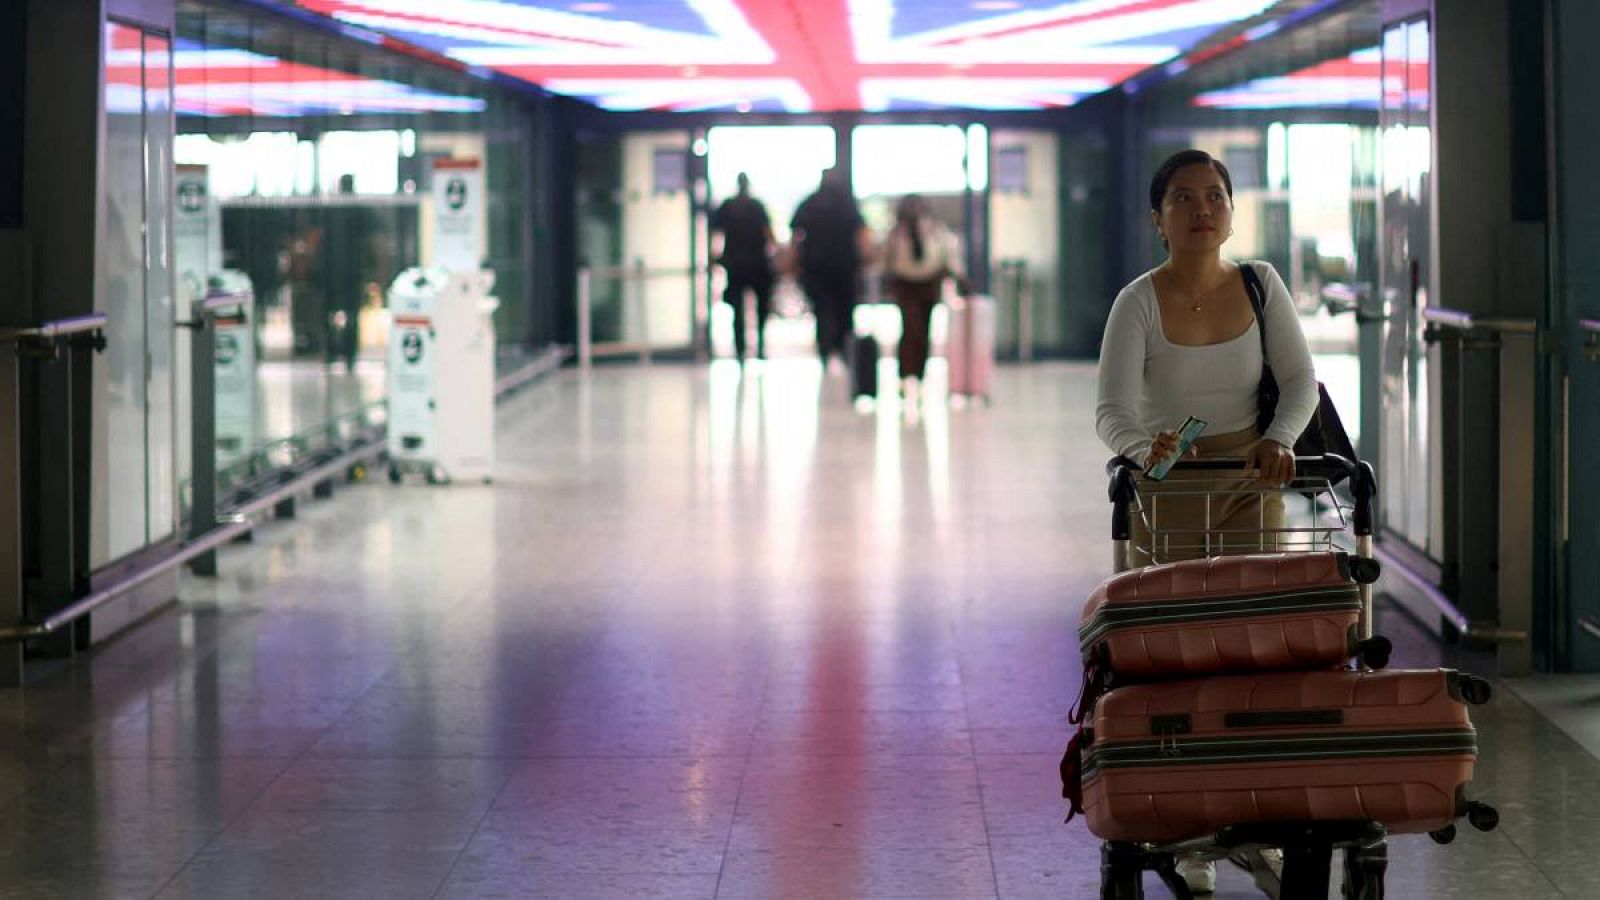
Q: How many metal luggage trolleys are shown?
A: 1